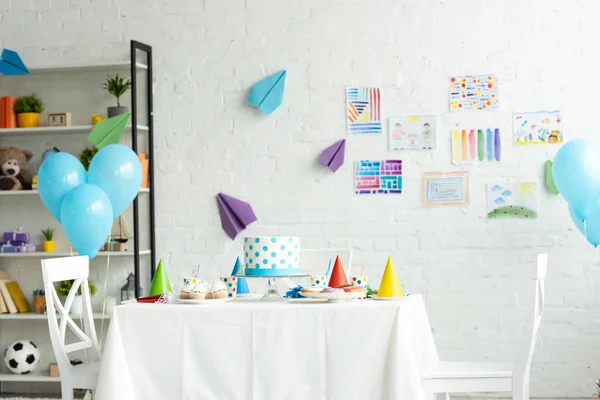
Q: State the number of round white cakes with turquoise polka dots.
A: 1